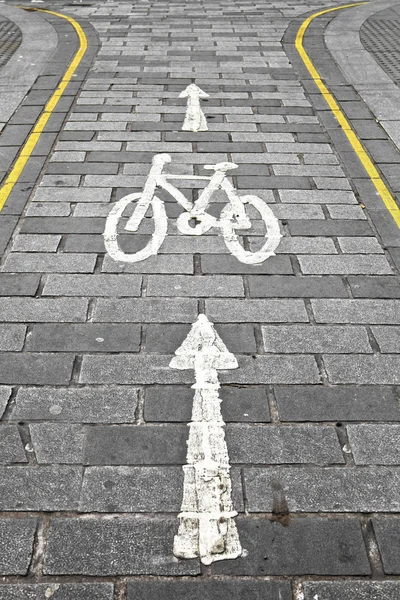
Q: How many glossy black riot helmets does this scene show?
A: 0